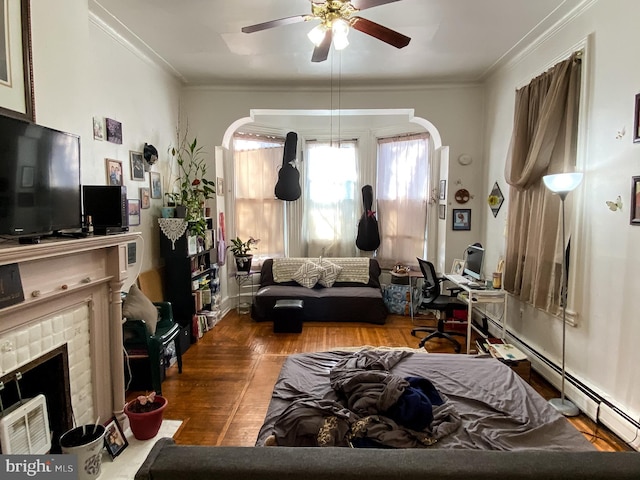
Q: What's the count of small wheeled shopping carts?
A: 0